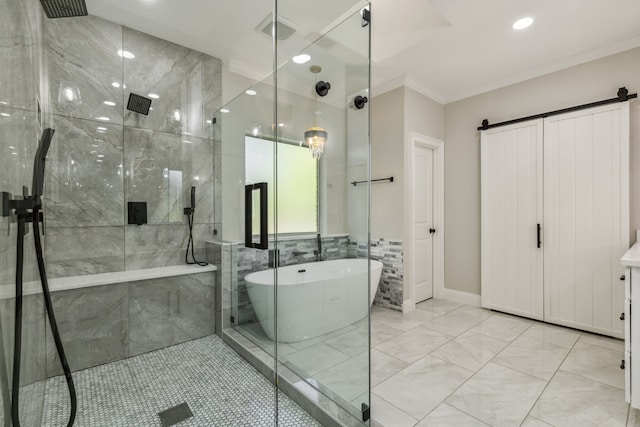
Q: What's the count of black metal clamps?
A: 5